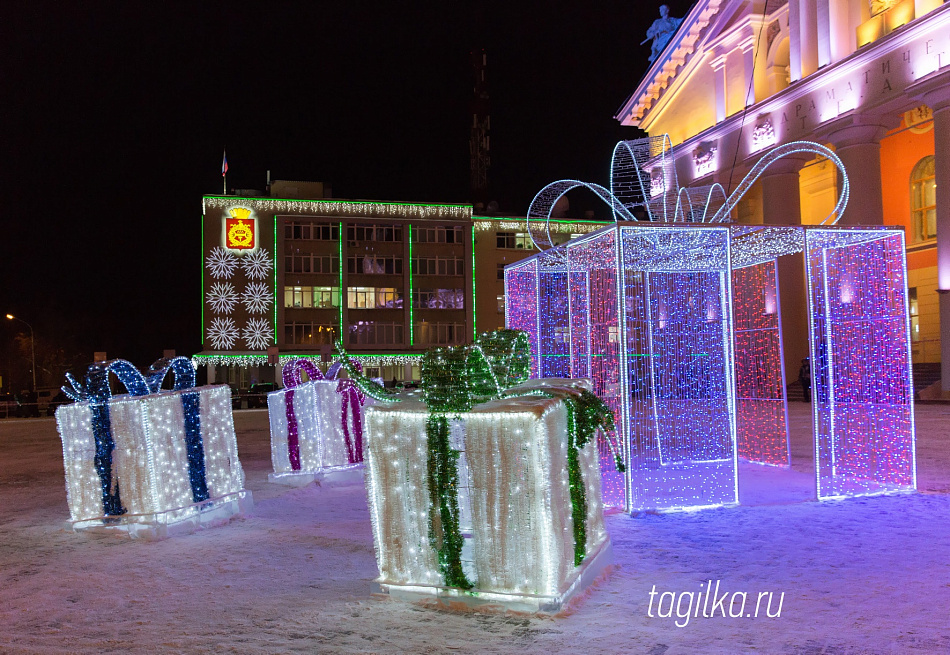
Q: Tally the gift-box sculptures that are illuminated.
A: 4